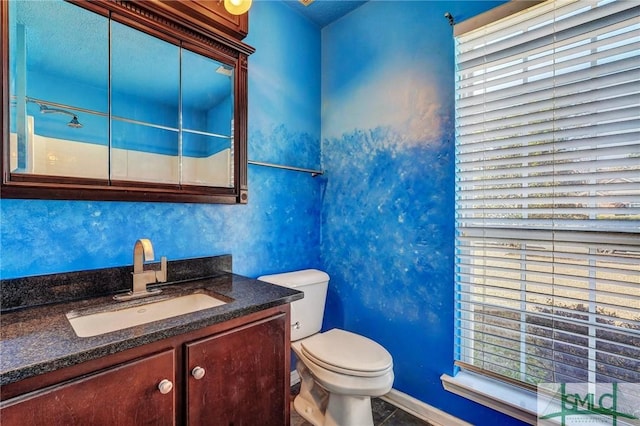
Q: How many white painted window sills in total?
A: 1